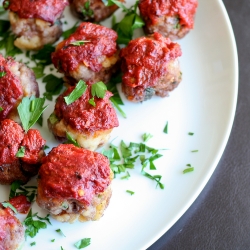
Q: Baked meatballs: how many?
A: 10